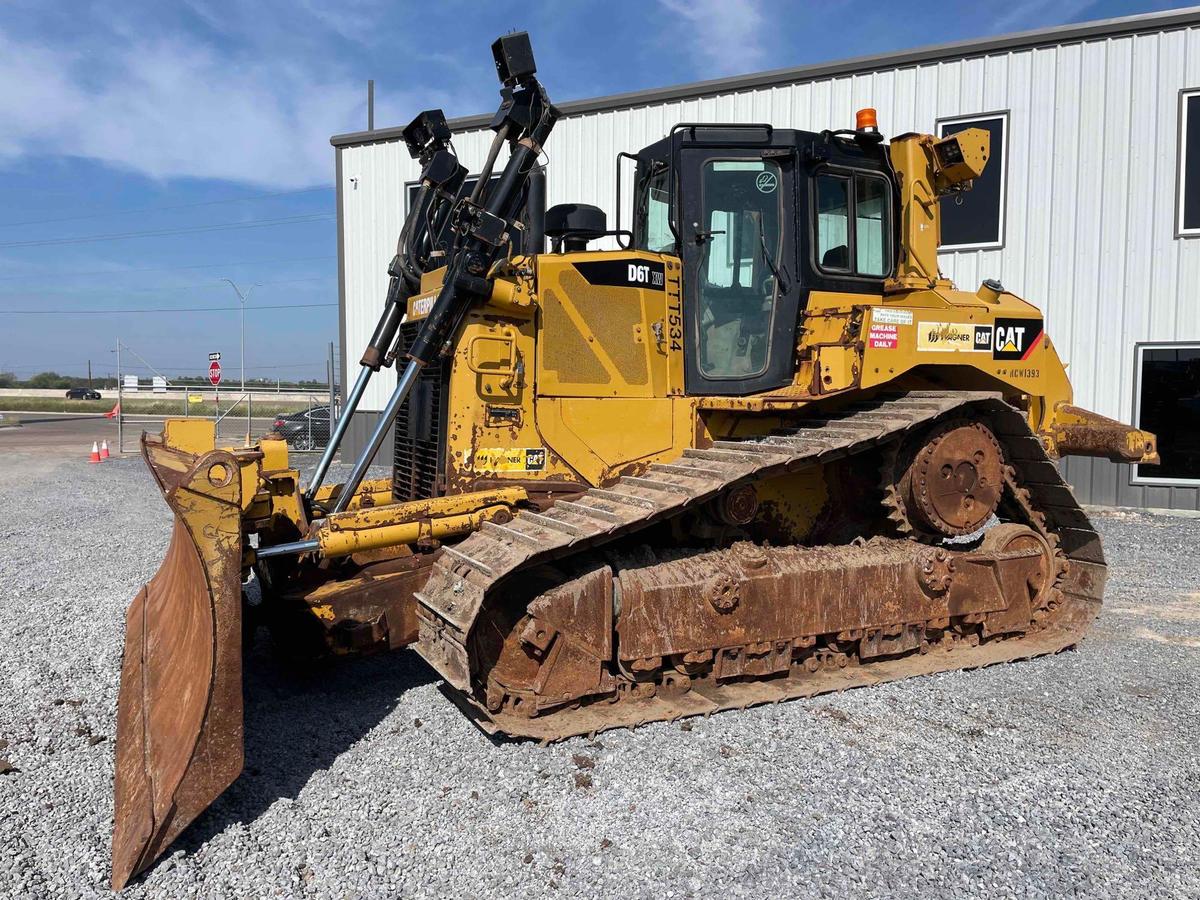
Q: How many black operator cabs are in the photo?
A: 1